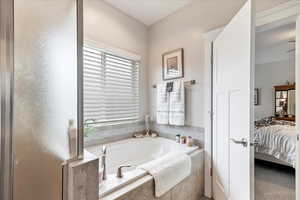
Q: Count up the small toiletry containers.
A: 3